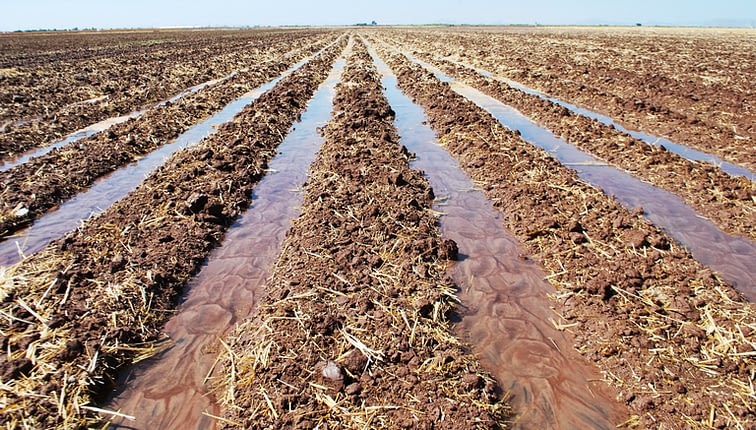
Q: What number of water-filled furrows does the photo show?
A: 6